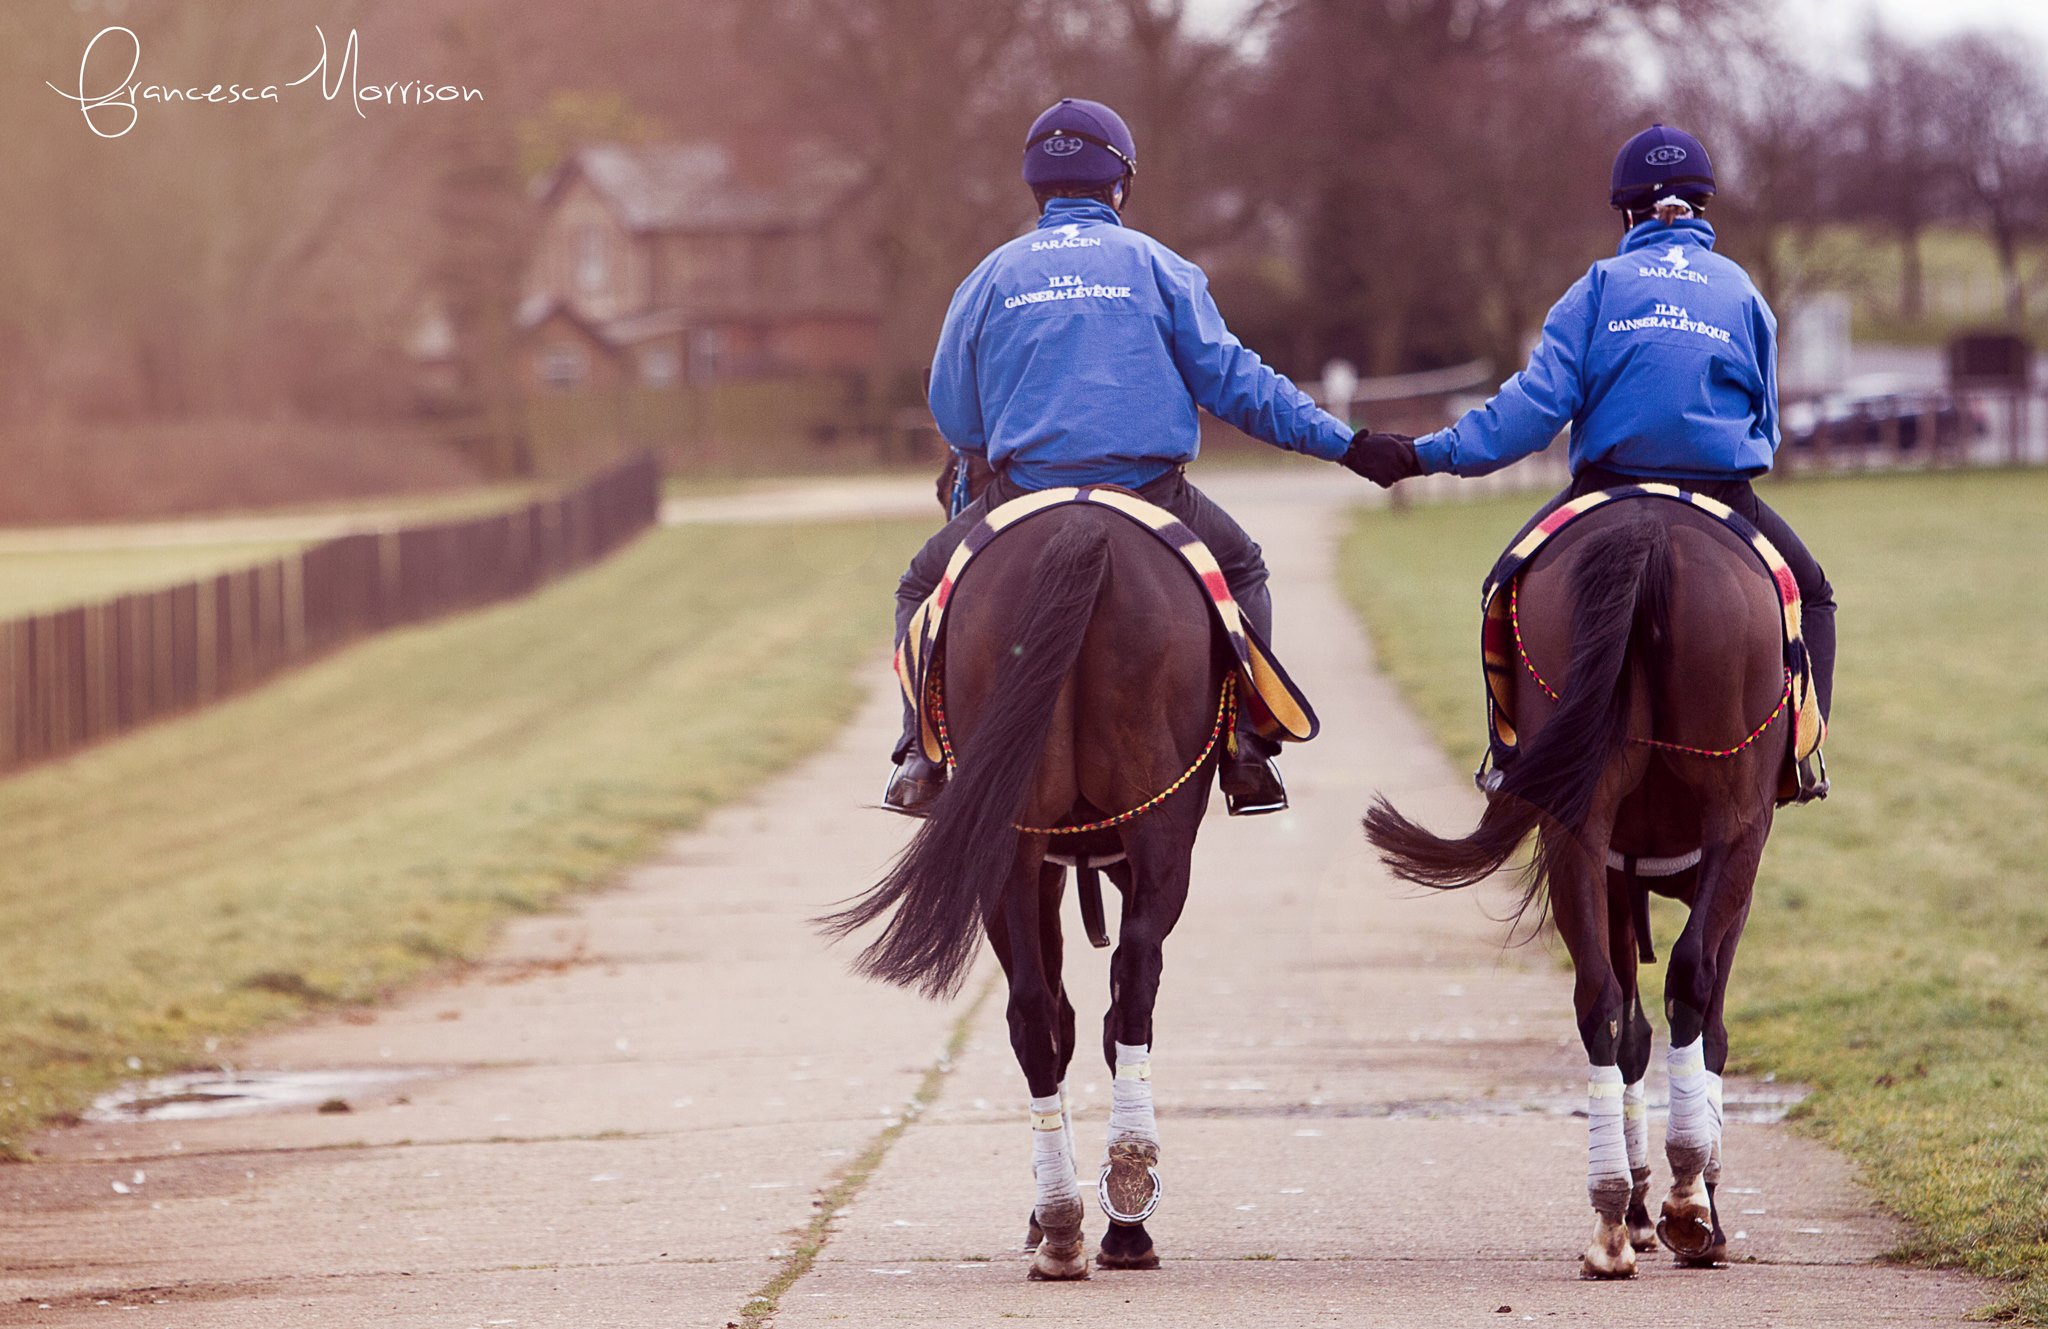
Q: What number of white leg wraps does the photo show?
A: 7